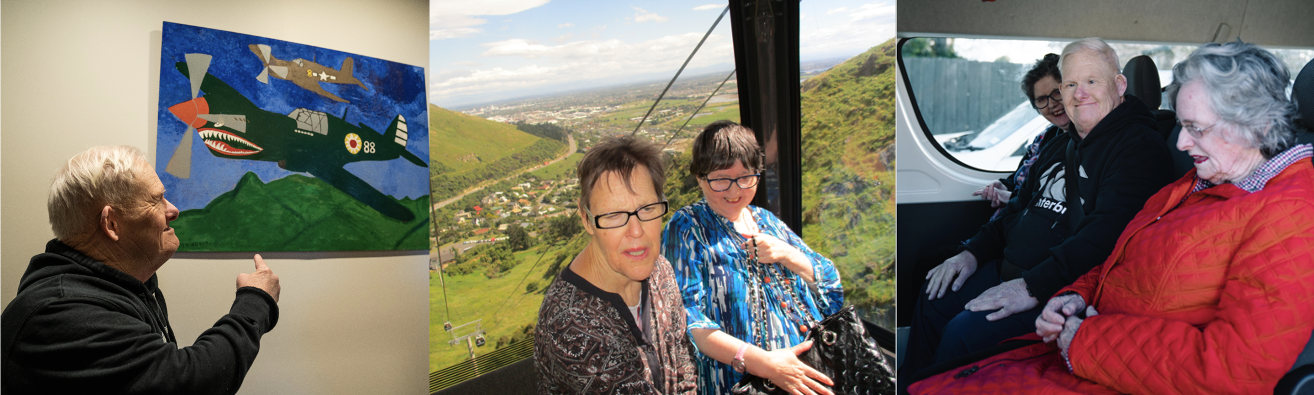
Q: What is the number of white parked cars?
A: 1